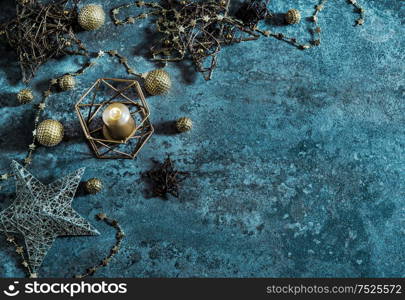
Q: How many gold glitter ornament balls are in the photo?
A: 8